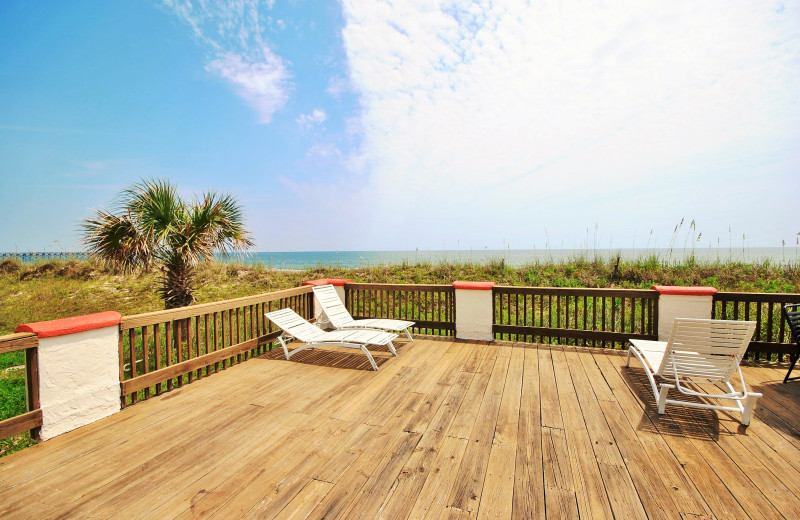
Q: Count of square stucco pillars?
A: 4